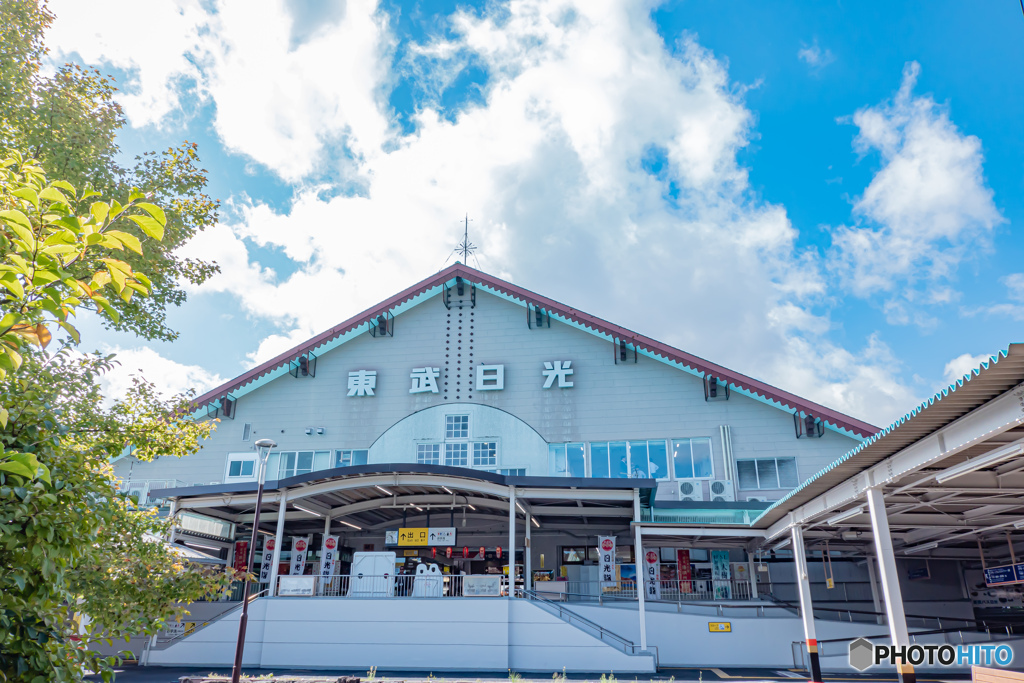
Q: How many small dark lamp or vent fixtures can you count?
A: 8